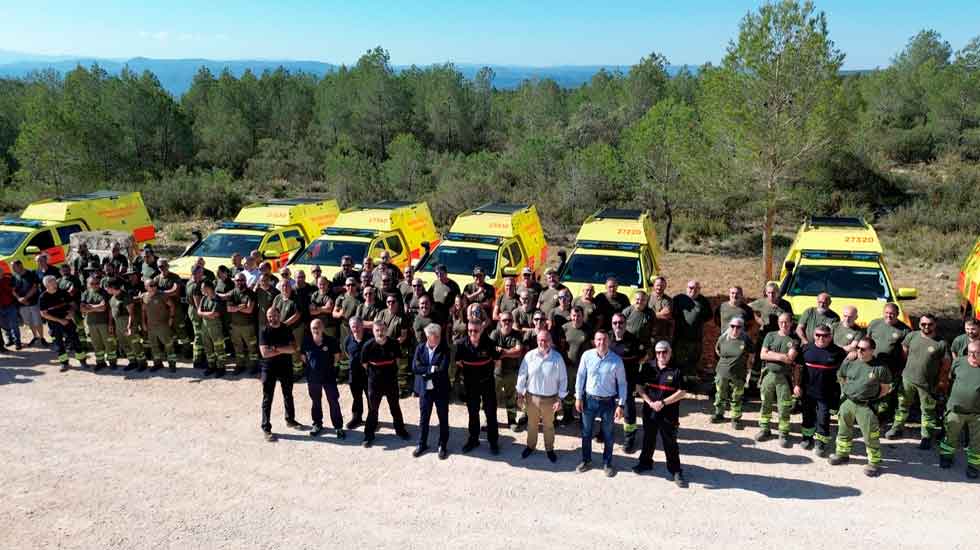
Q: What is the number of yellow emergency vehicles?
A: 7